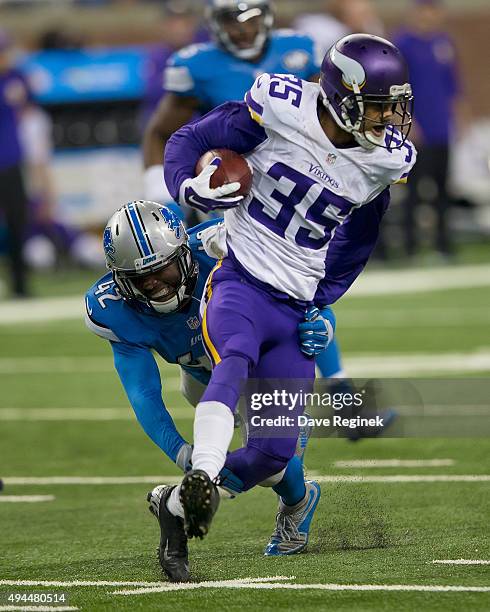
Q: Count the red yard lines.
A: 0